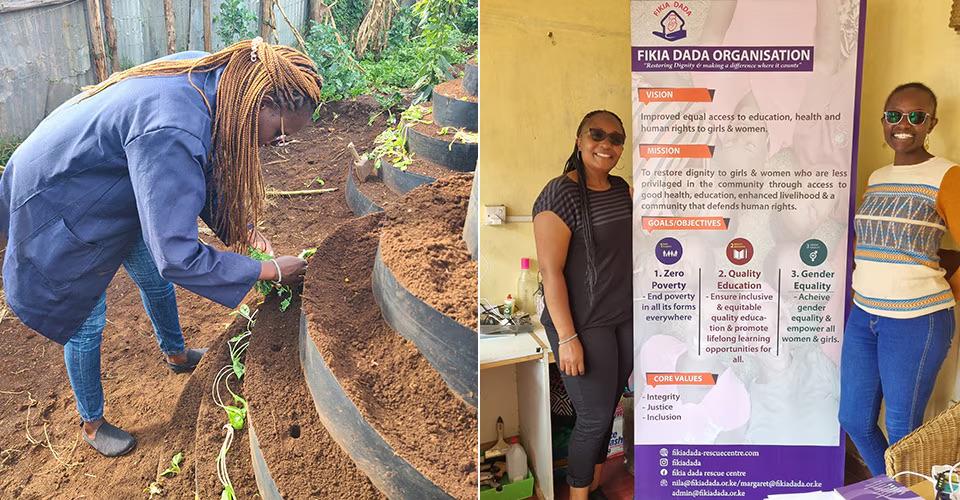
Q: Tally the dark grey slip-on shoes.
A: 2